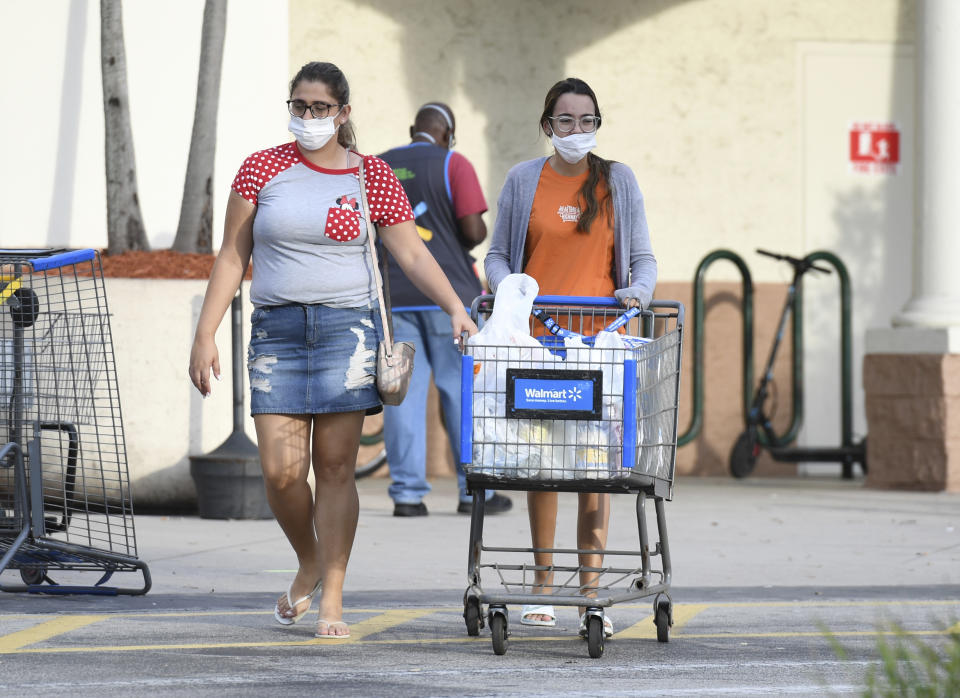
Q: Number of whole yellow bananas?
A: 0